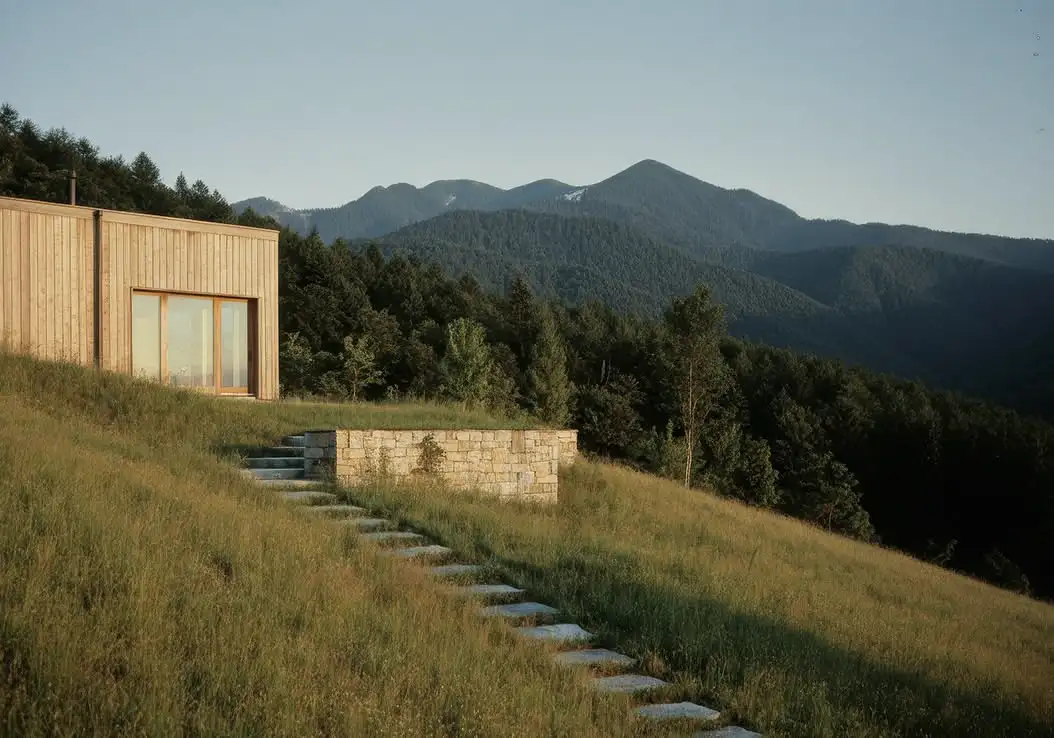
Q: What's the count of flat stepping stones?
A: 14